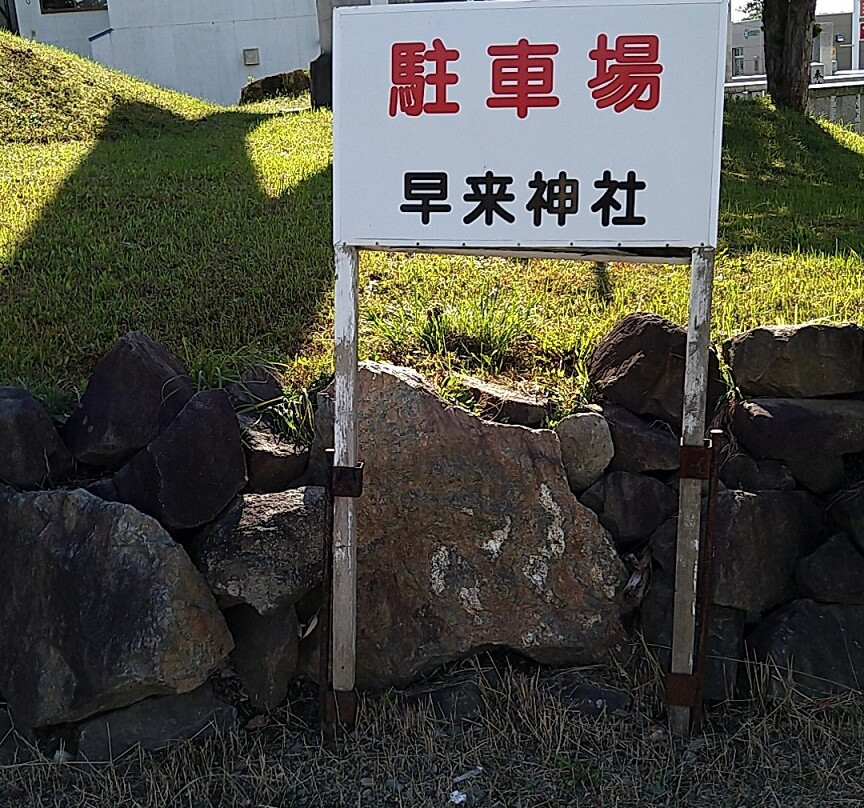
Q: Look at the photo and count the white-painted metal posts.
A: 2